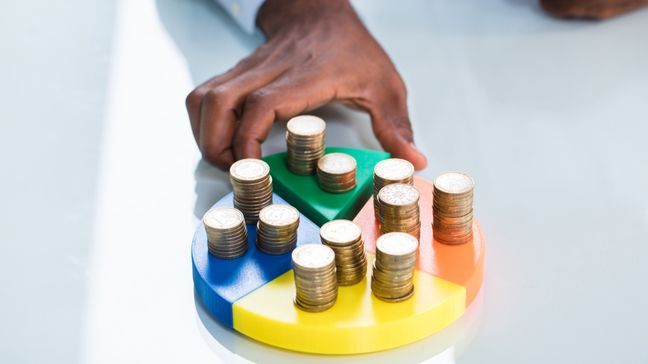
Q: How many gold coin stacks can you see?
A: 11